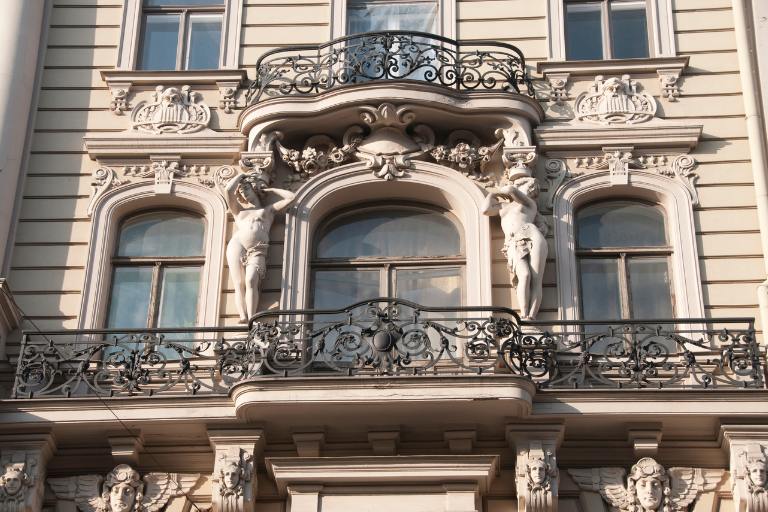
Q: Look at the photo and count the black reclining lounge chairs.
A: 0